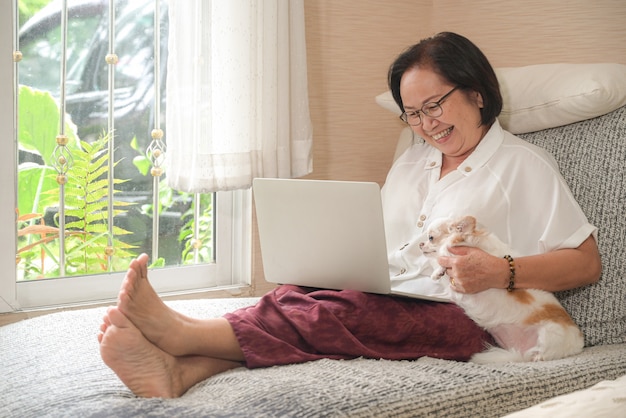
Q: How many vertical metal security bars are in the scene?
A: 5